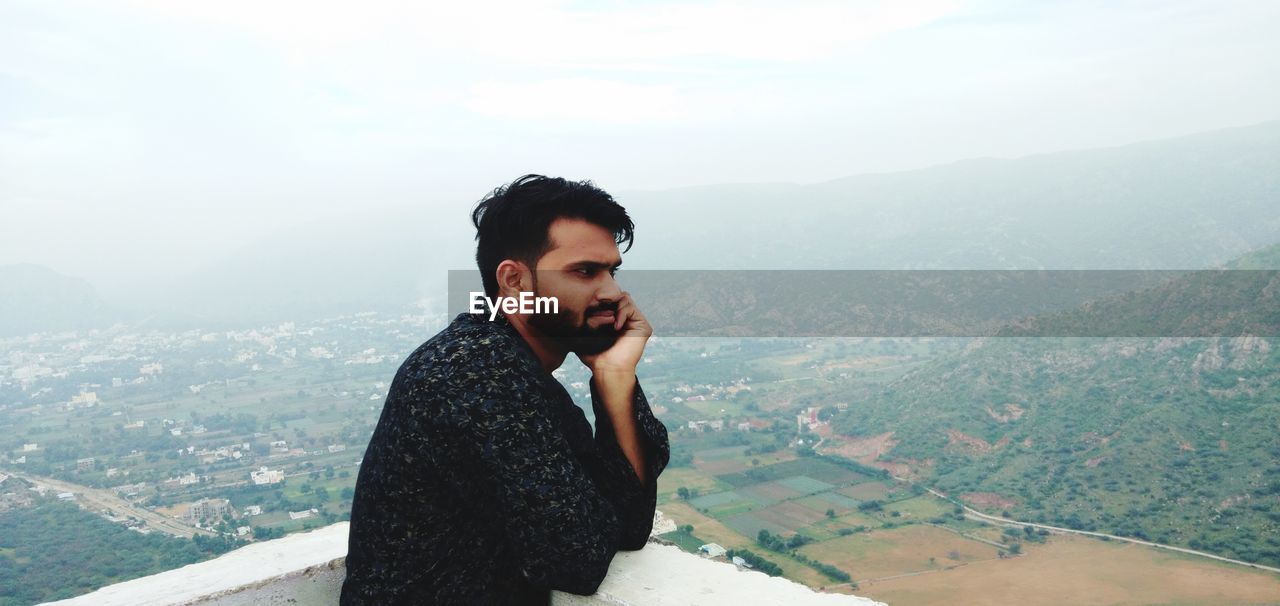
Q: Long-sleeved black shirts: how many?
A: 1